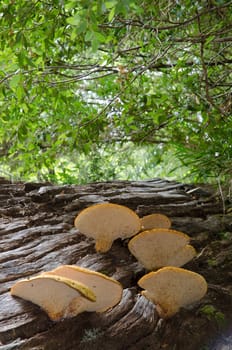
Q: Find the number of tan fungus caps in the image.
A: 6